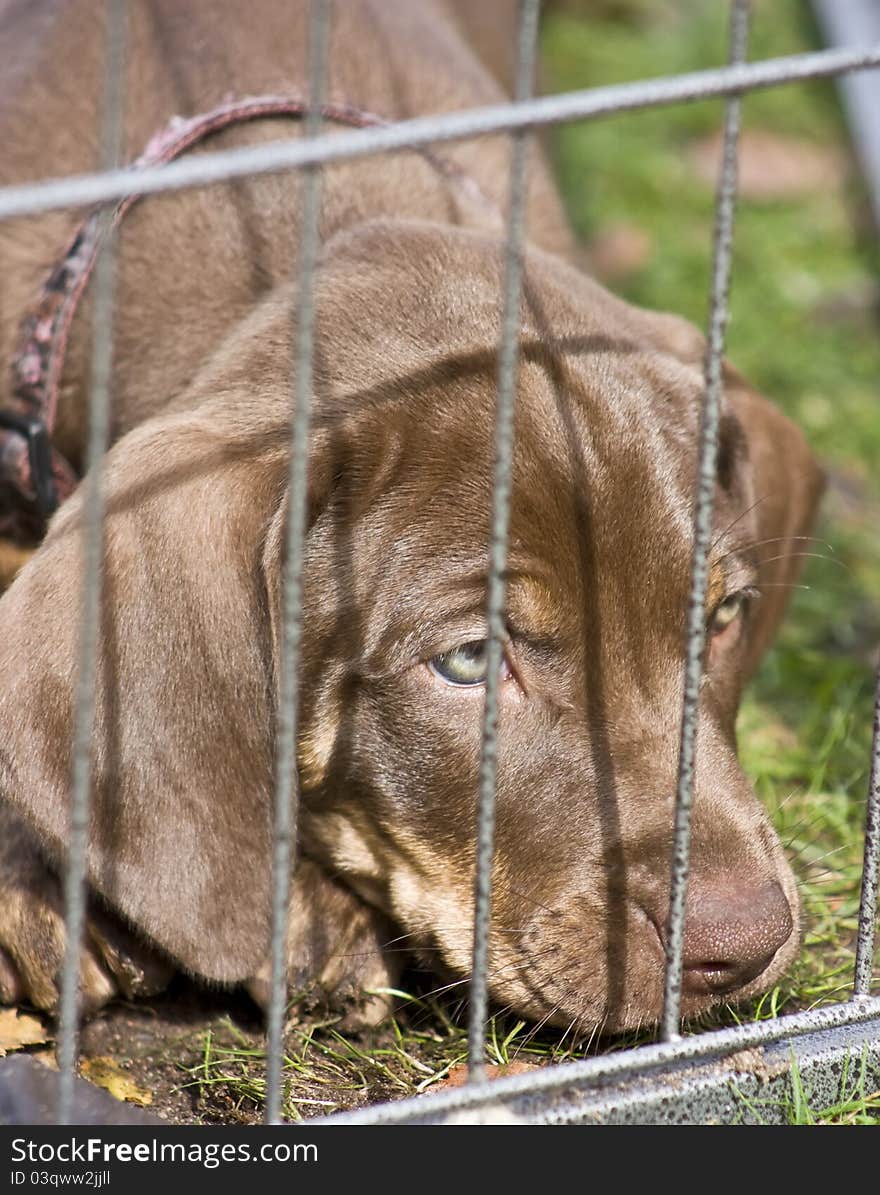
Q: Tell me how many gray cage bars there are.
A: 7